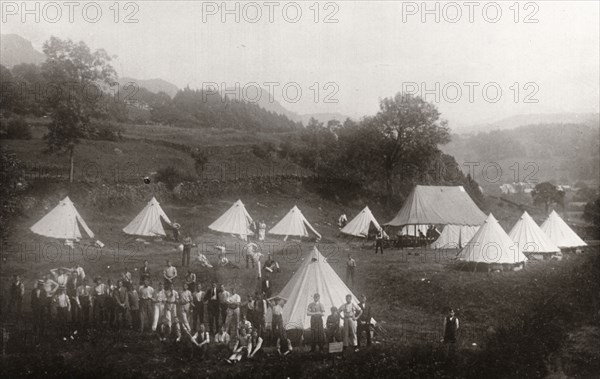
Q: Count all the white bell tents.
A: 9